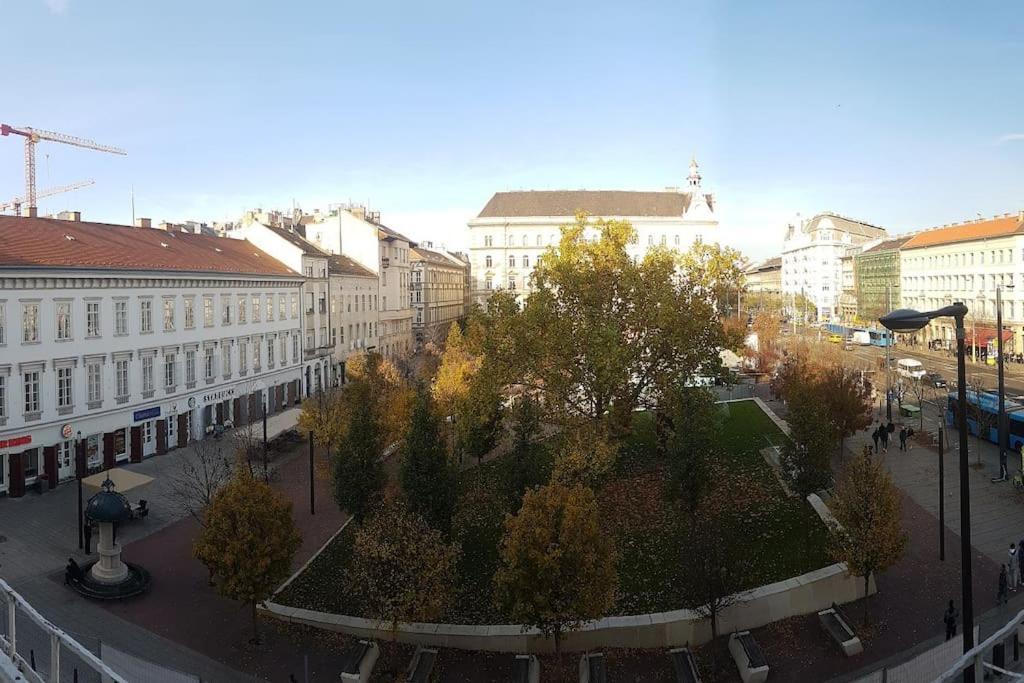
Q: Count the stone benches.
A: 7